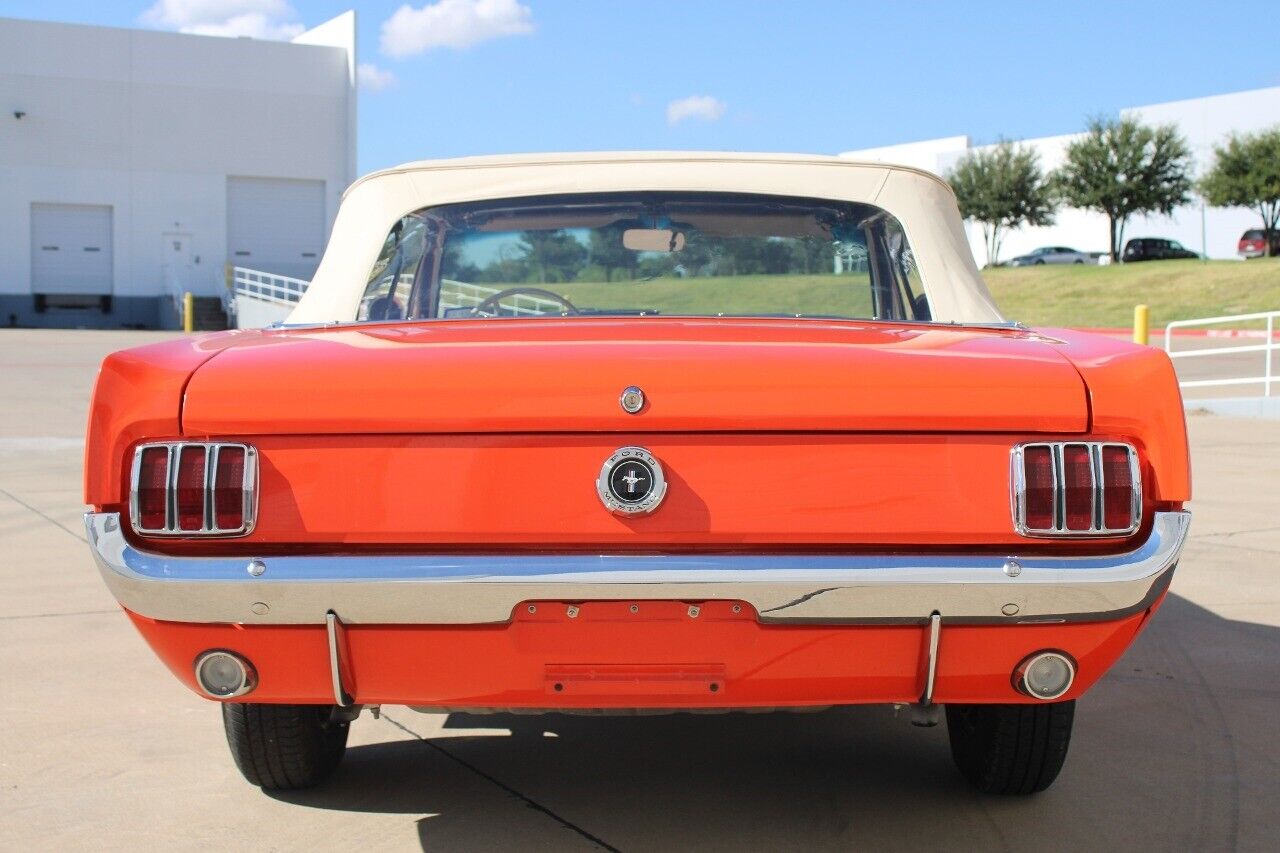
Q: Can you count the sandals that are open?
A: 0